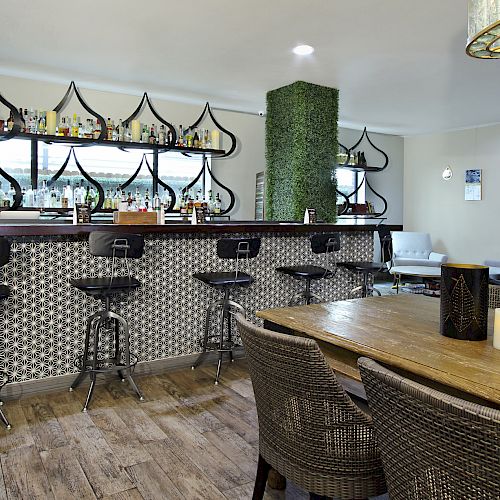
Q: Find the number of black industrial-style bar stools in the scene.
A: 5